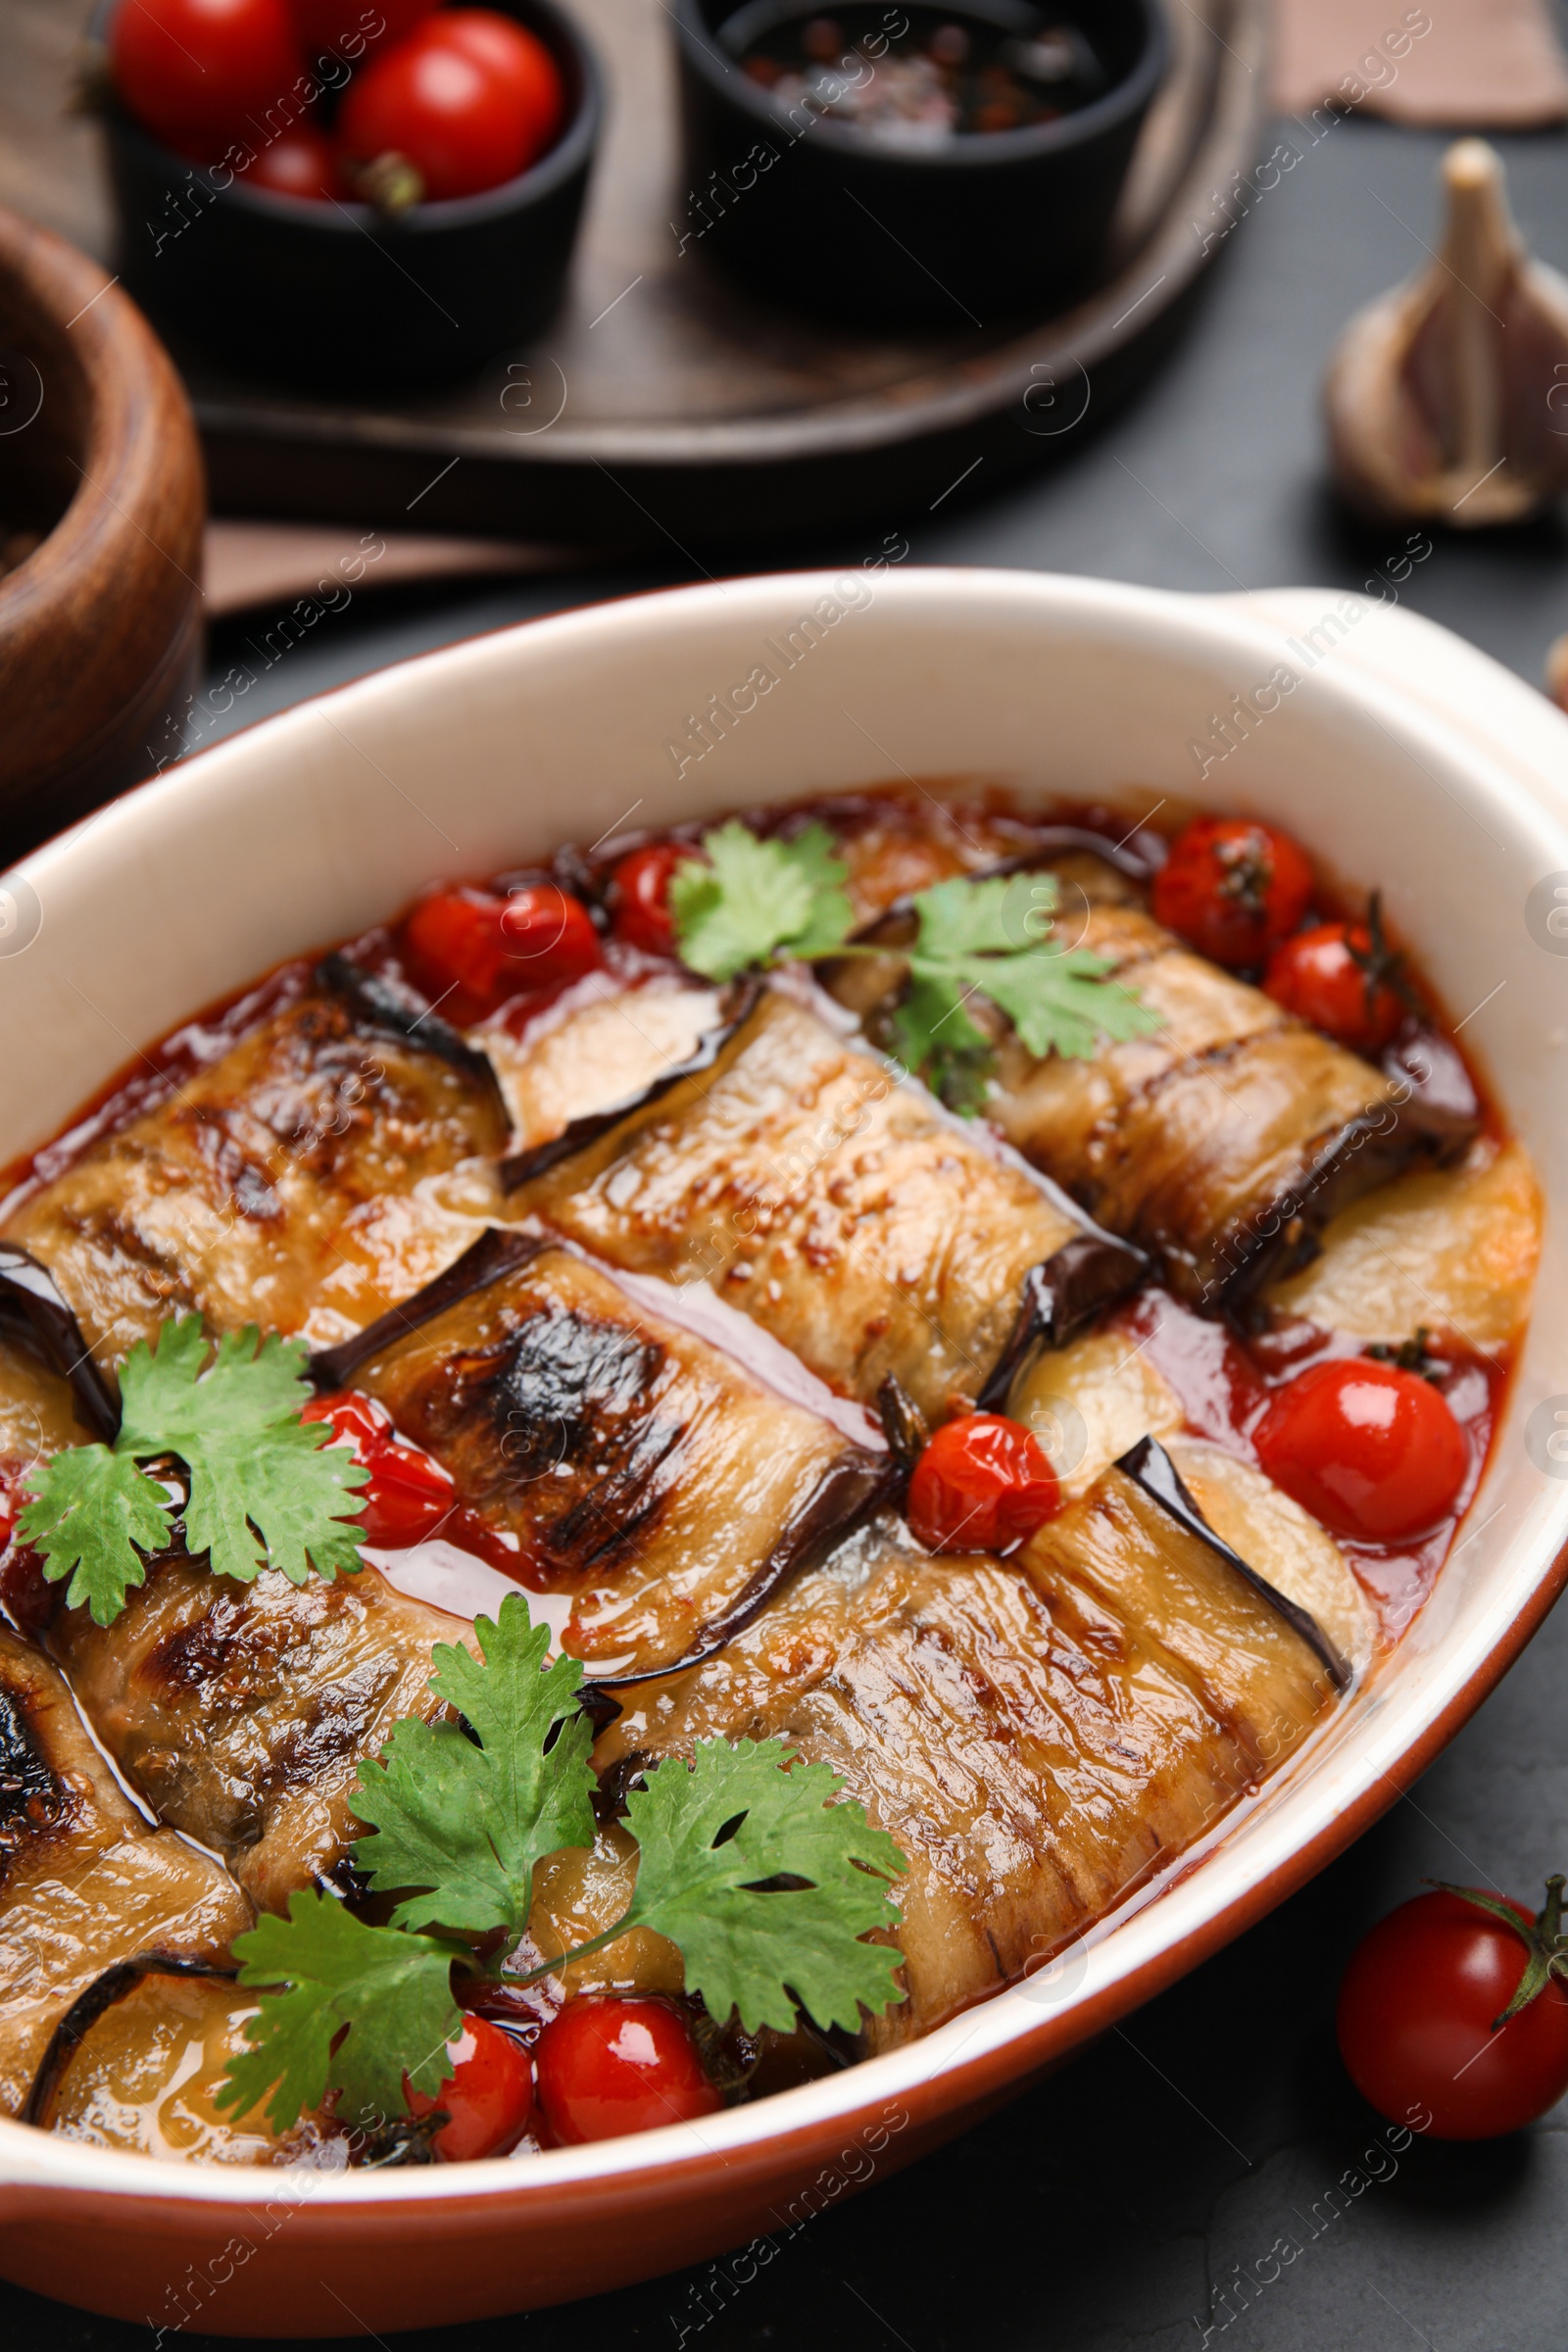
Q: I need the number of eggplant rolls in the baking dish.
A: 7